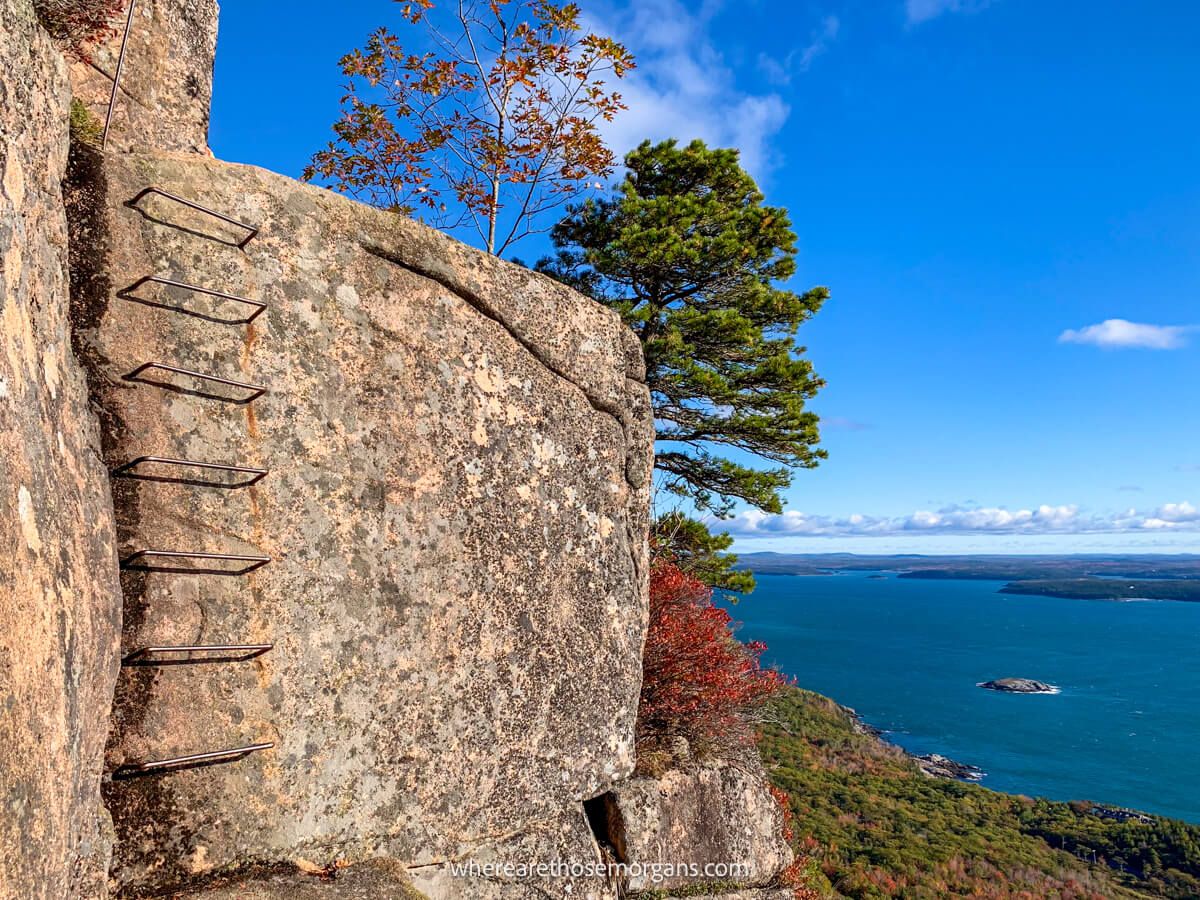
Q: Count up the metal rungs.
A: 7